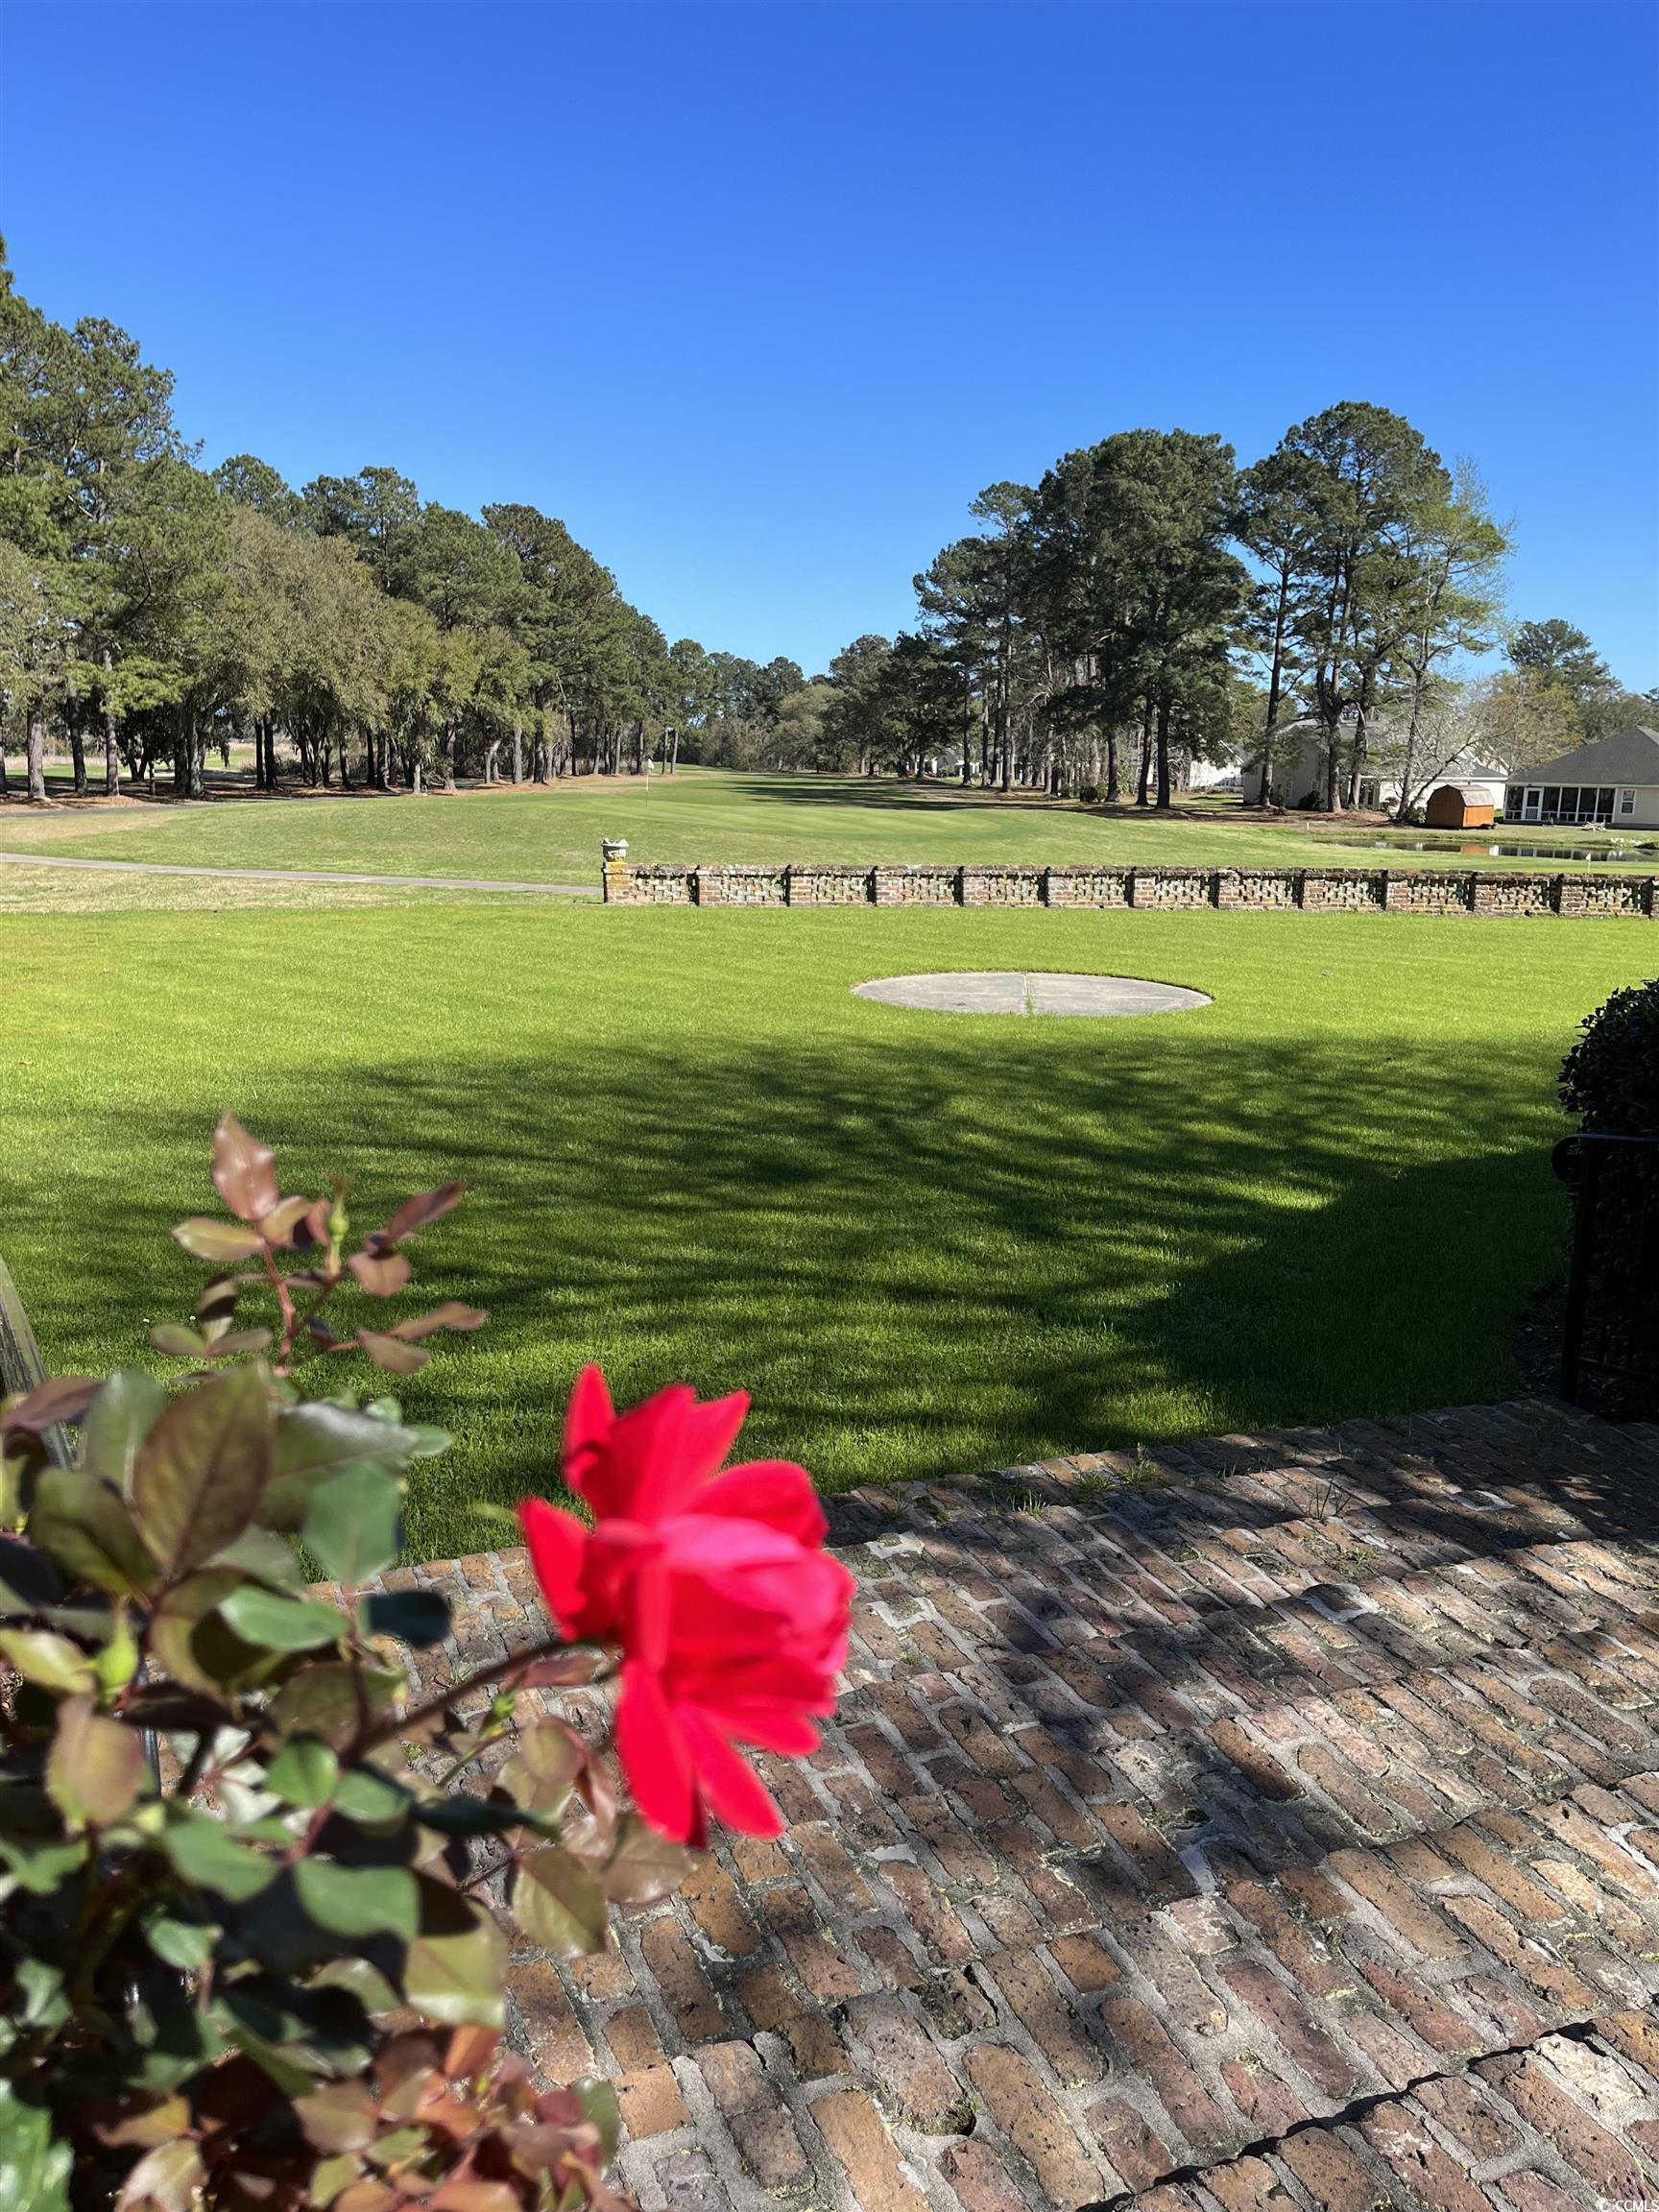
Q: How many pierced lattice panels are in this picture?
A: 12